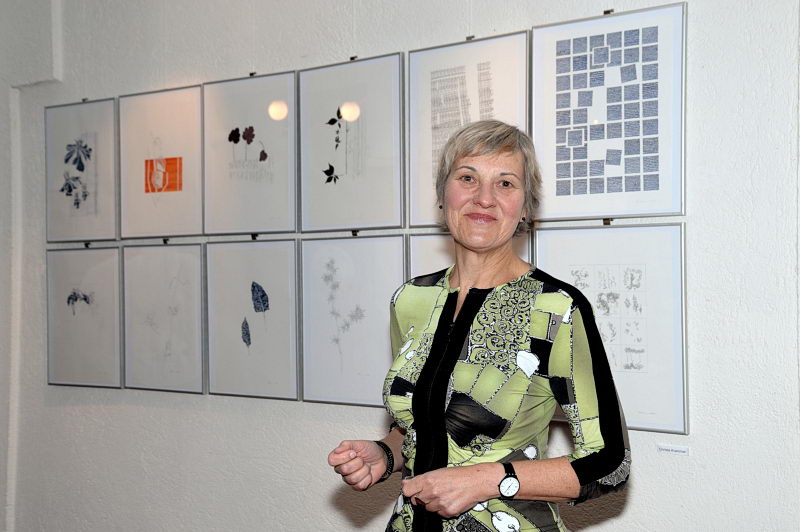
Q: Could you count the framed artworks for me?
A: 12